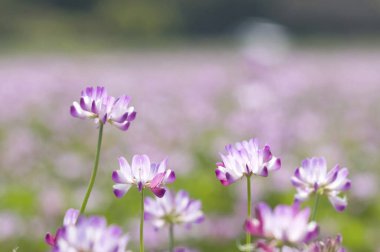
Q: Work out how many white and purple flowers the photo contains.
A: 7